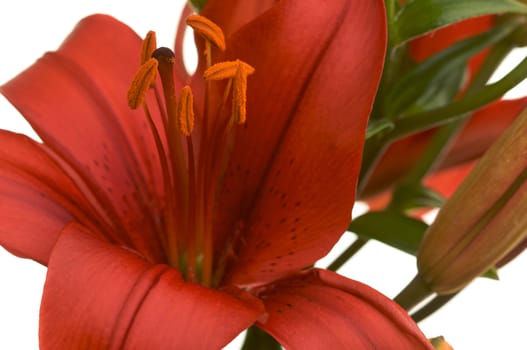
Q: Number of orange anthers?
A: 6